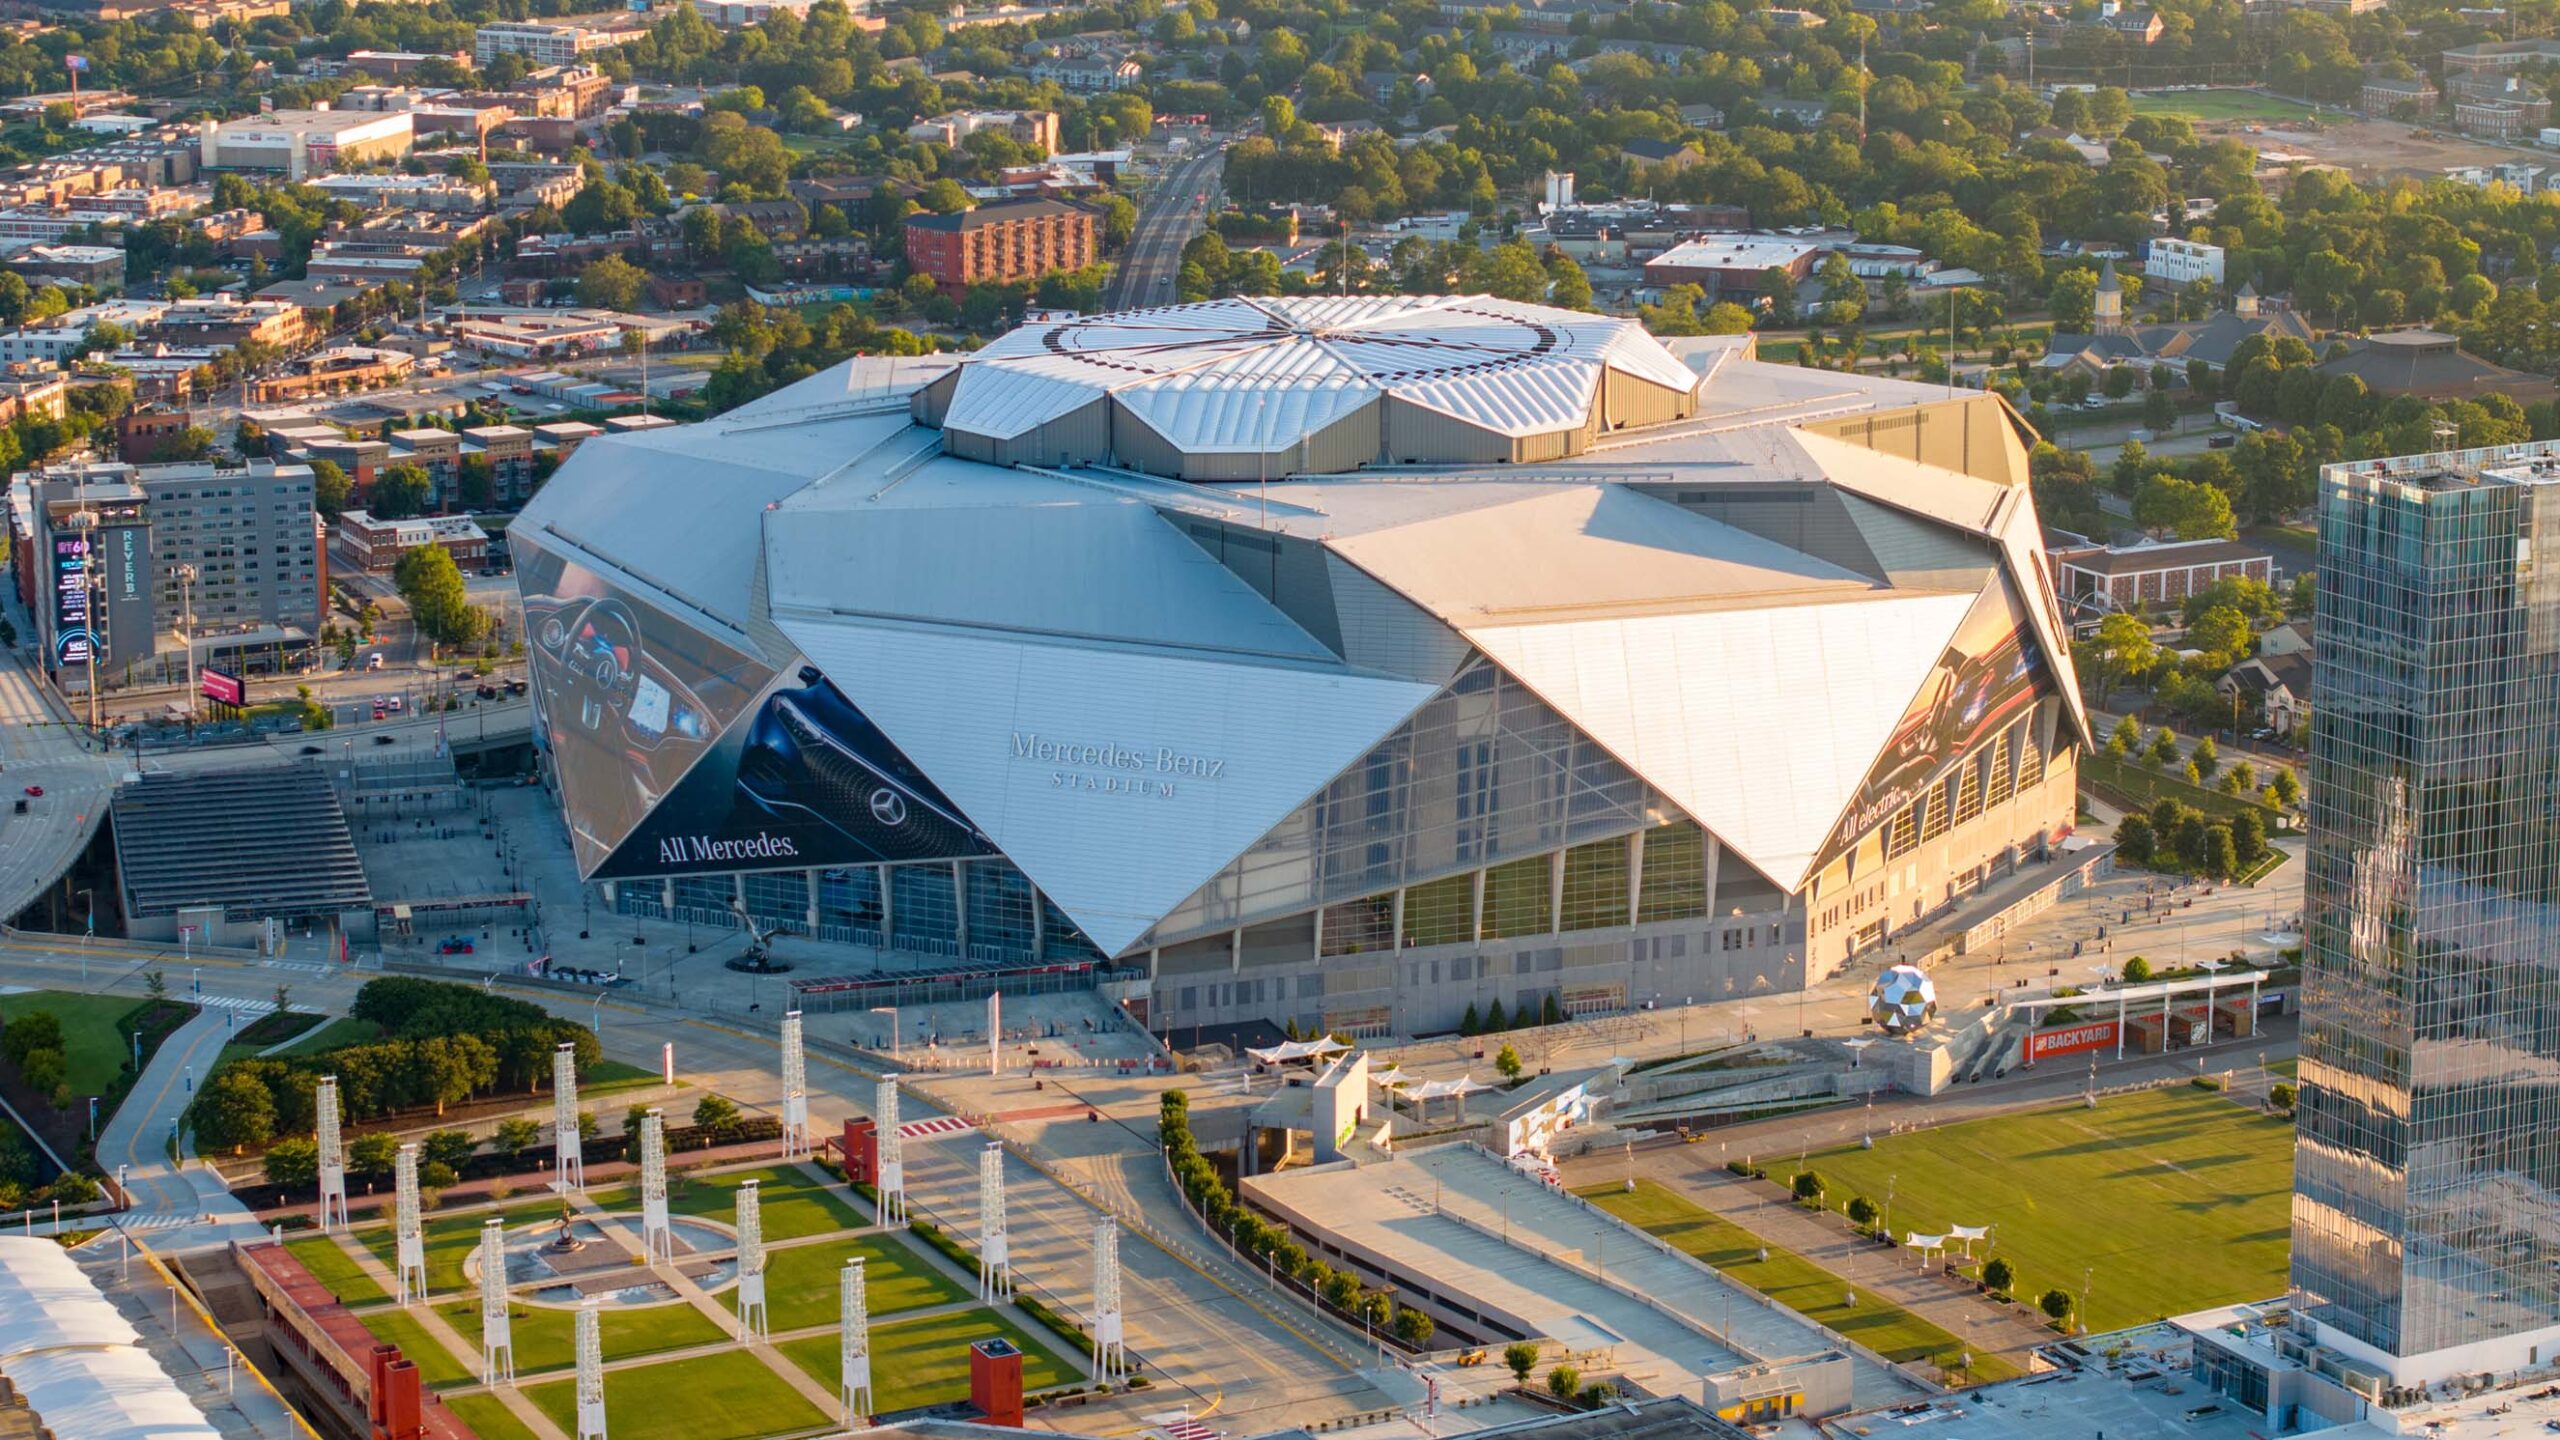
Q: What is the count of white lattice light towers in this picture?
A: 12